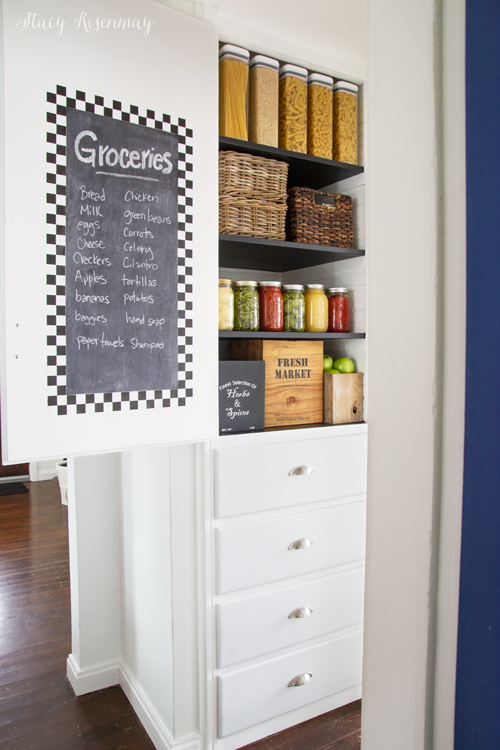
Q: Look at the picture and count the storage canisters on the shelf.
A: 5